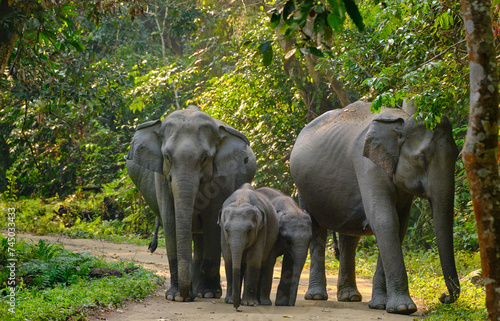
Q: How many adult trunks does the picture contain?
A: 2